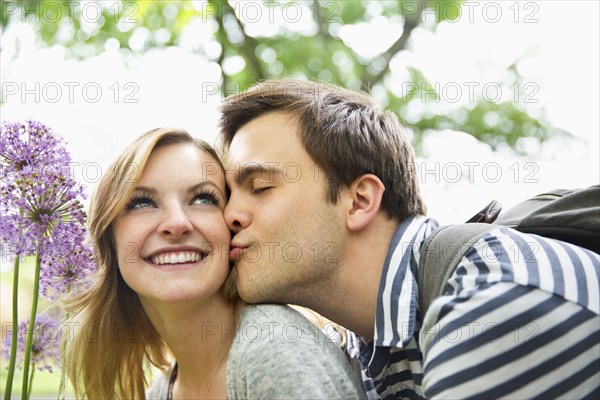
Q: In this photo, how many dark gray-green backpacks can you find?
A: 1